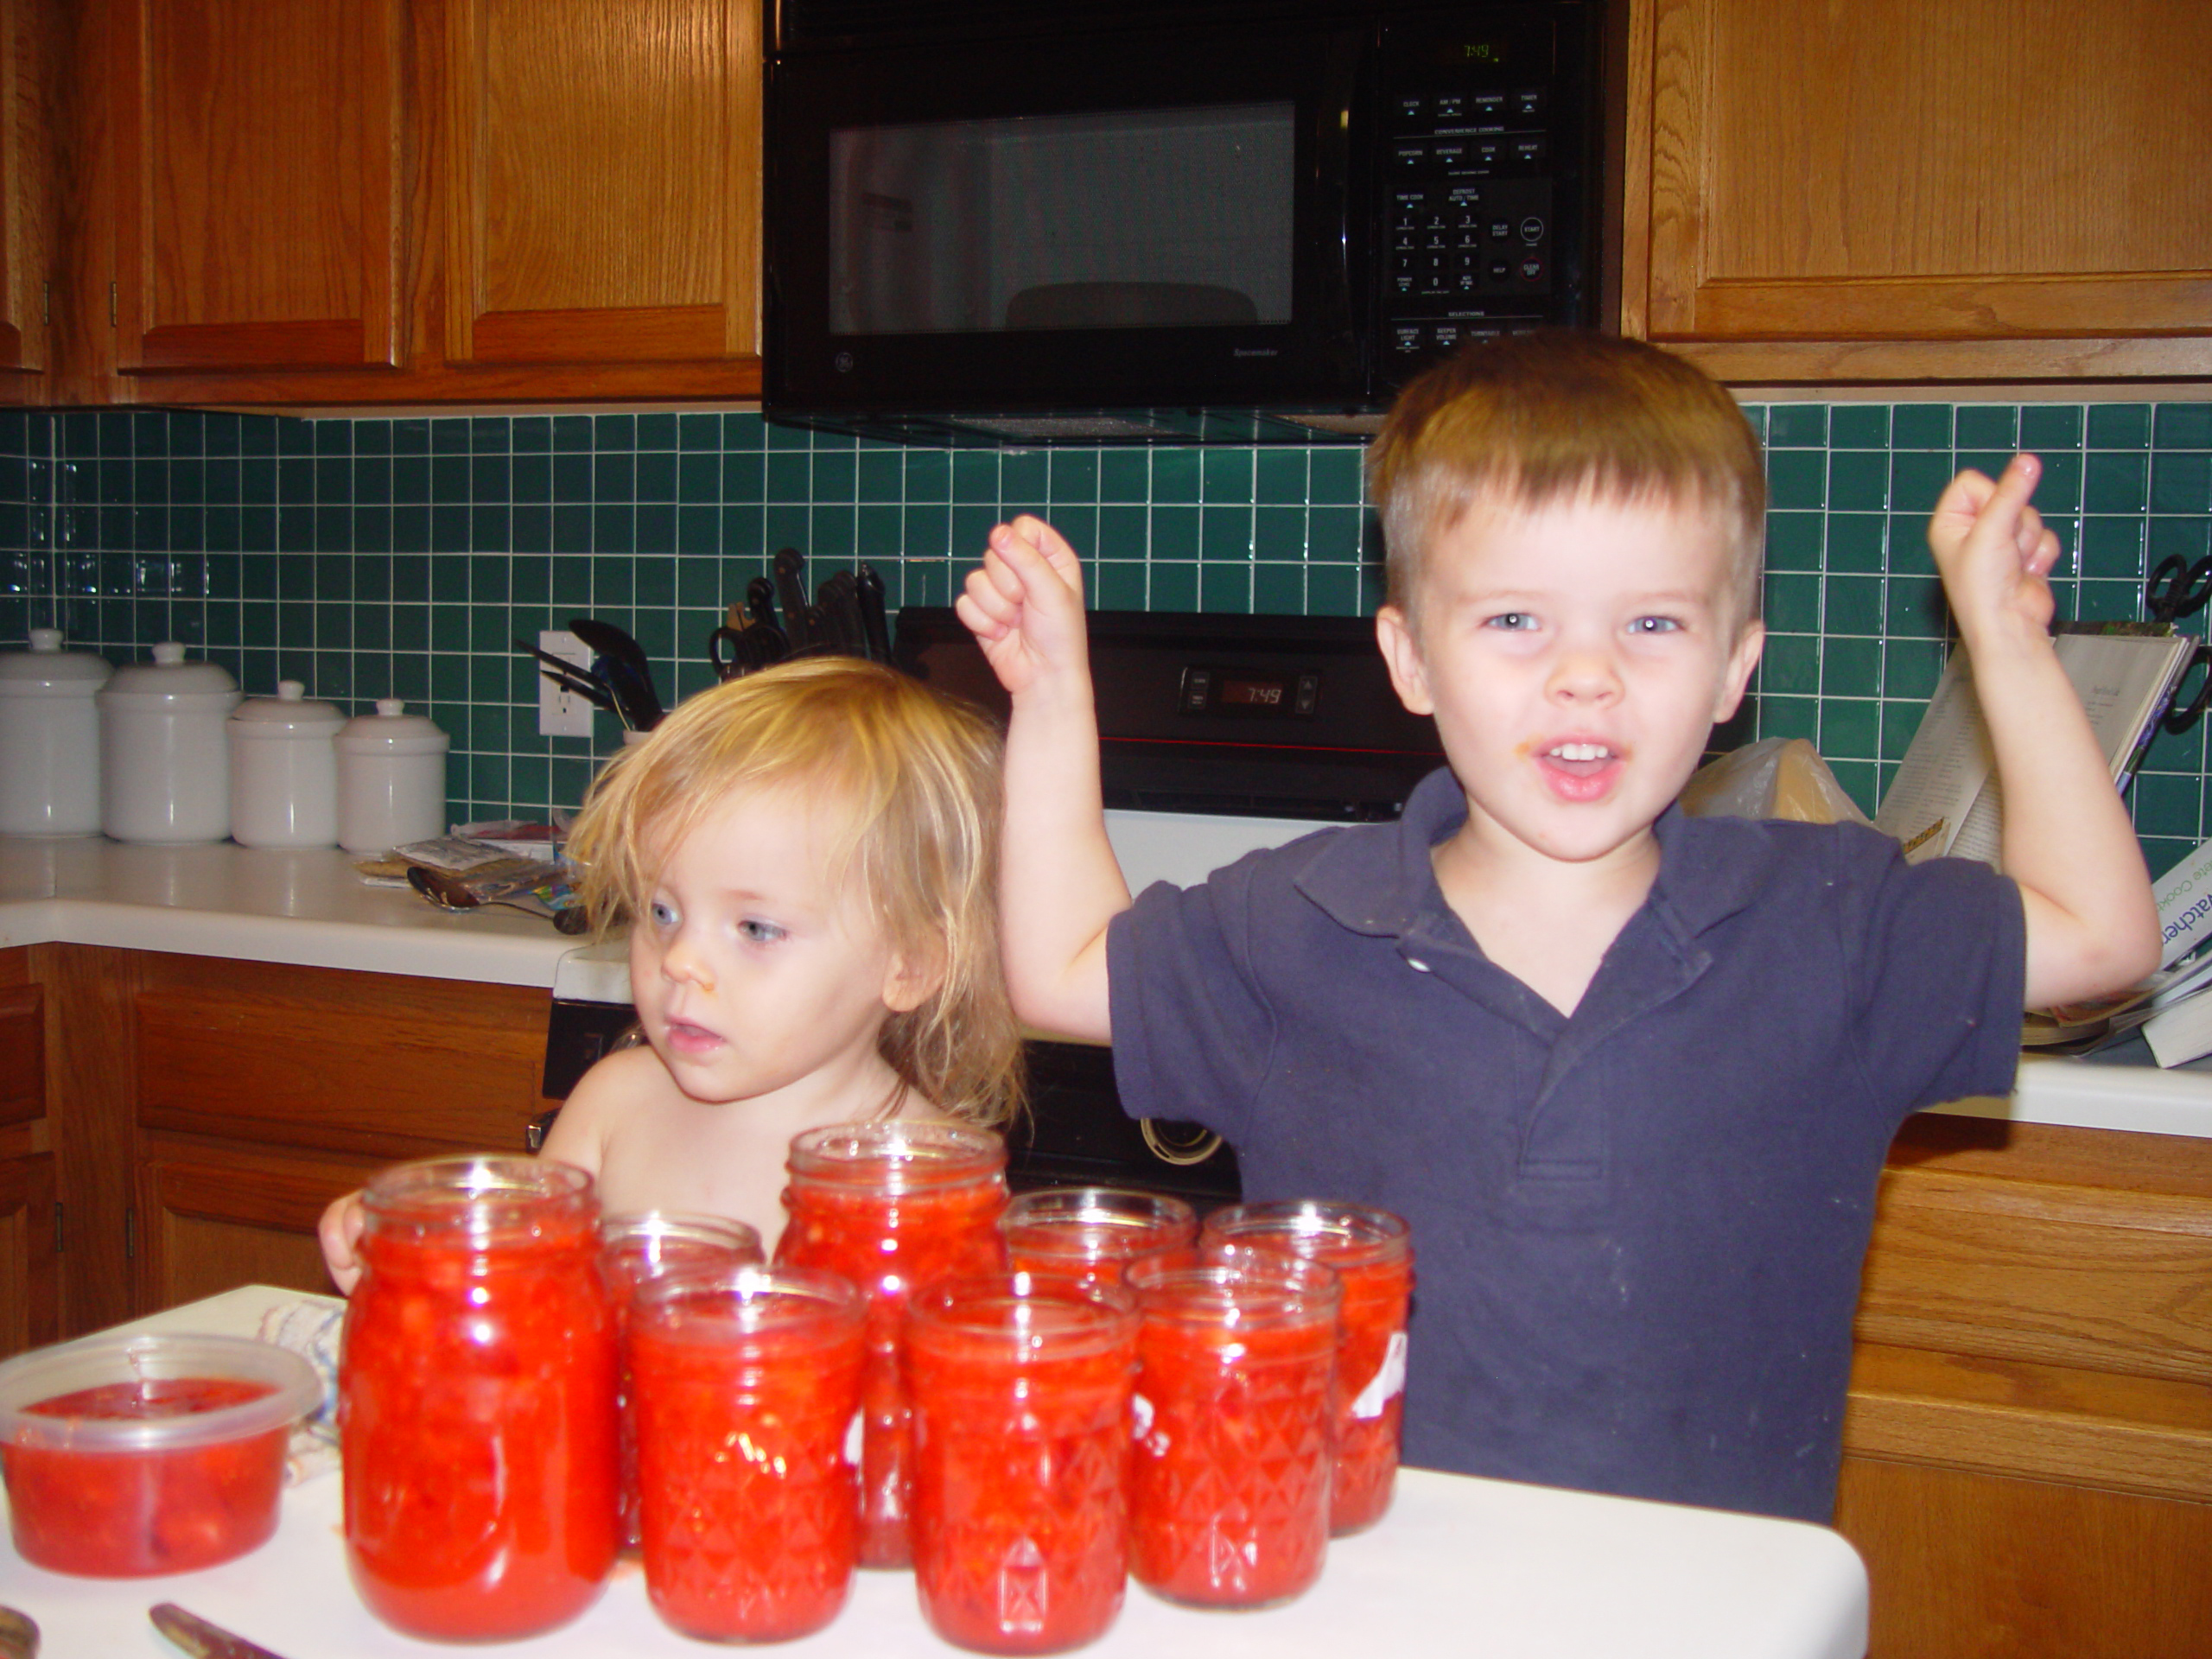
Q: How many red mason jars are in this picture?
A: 8